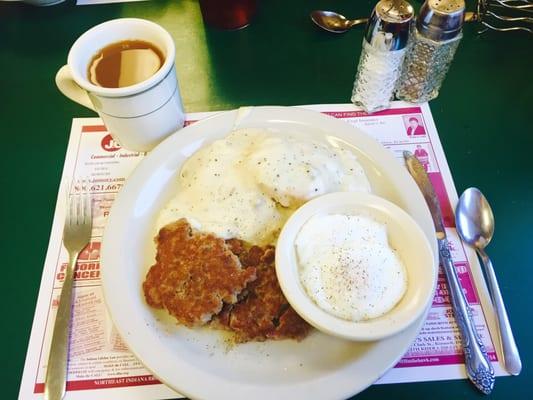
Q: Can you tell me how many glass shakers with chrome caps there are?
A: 2